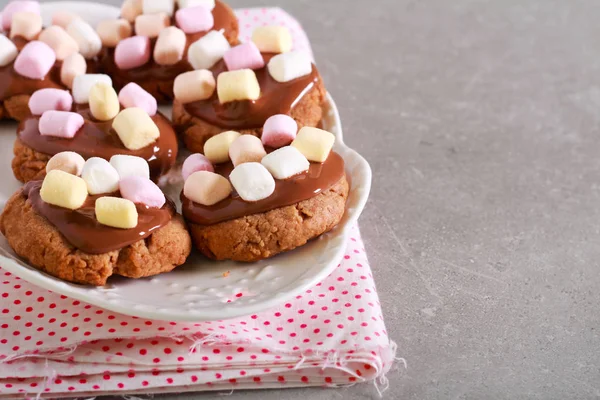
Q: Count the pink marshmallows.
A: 11